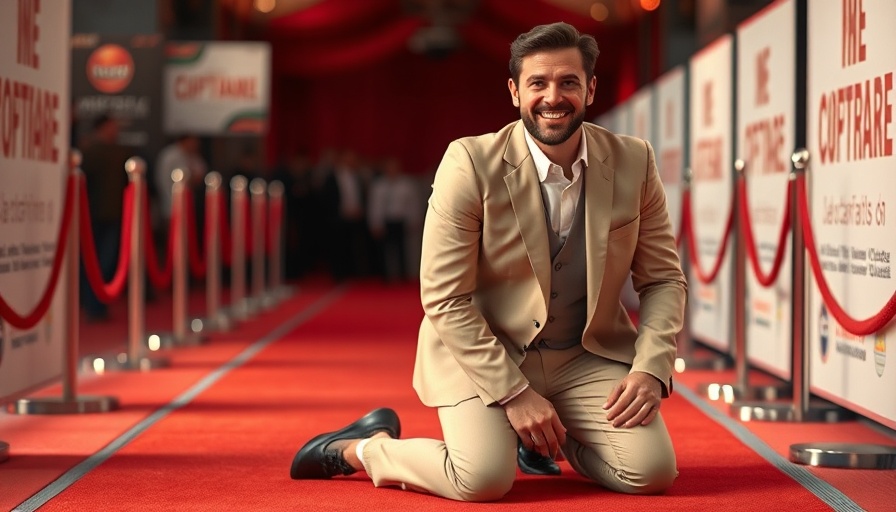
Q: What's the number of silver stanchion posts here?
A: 10